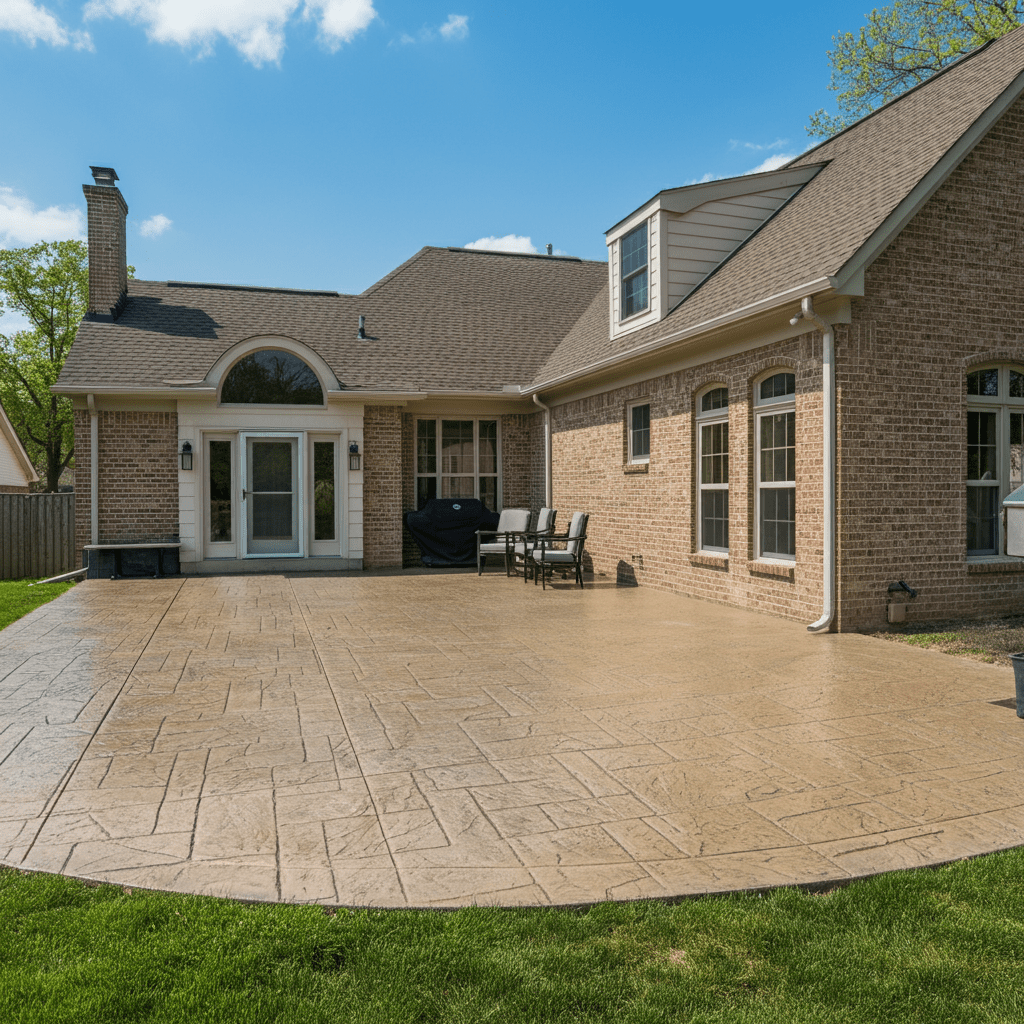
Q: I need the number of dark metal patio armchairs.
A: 3